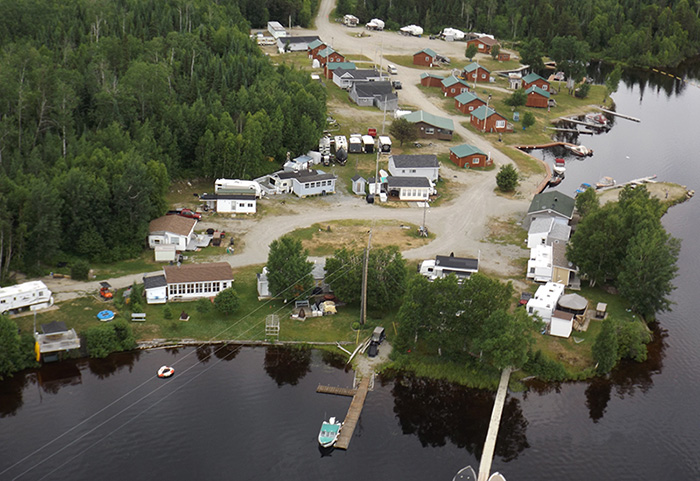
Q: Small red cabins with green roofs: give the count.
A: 12